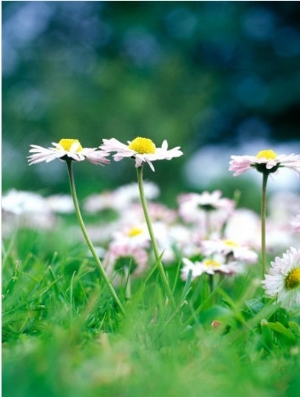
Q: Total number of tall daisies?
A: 3